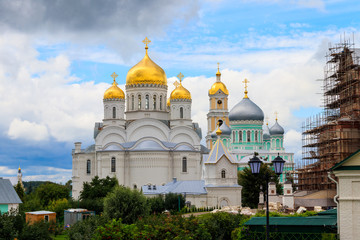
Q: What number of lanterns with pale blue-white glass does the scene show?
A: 2